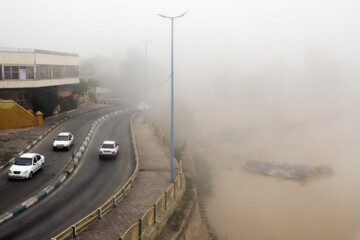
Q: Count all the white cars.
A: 3